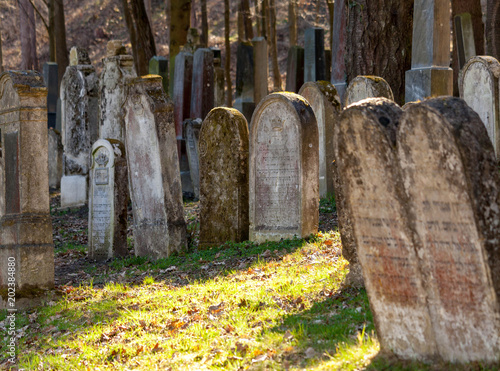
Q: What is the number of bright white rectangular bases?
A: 1